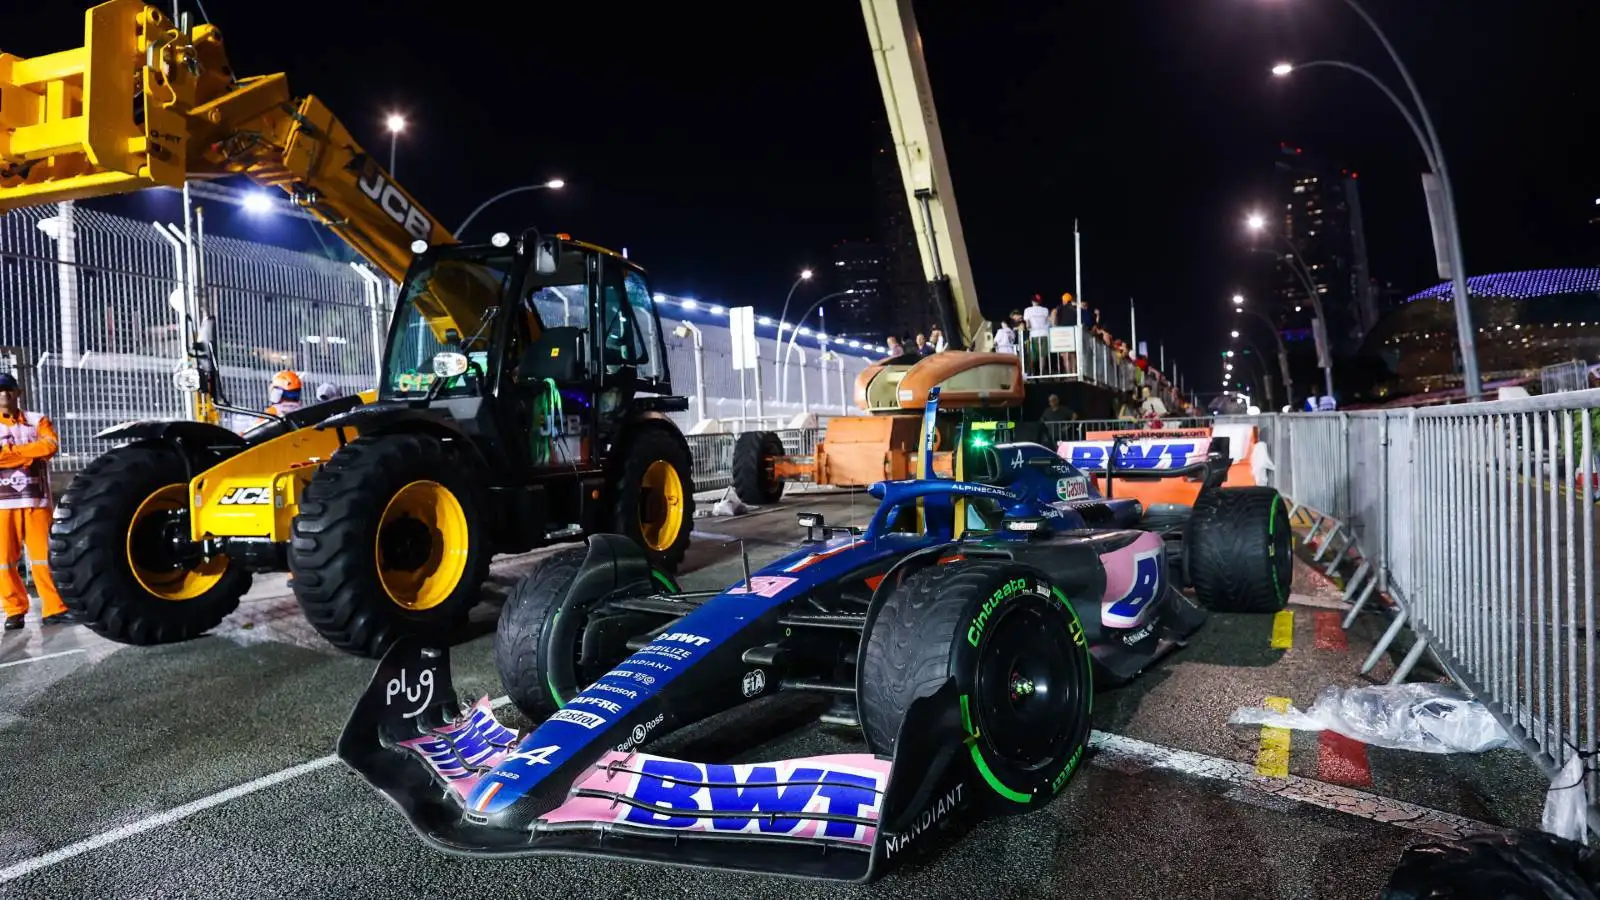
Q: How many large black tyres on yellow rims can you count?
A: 3